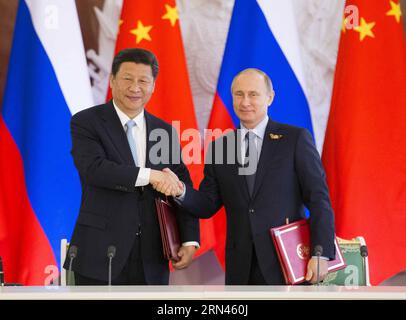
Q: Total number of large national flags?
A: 4